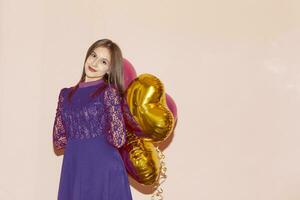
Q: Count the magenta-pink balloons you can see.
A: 2